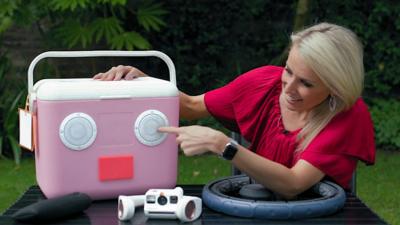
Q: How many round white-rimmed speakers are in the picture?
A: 2